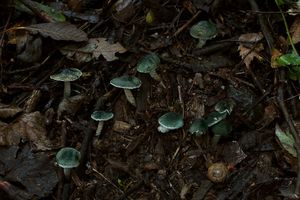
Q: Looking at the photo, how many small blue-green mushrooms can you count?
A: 11